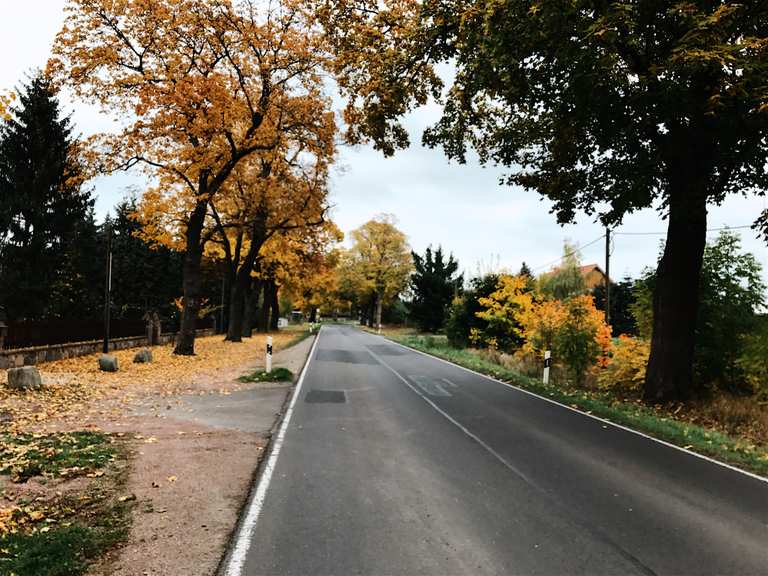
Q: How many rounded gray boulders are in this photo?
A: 3